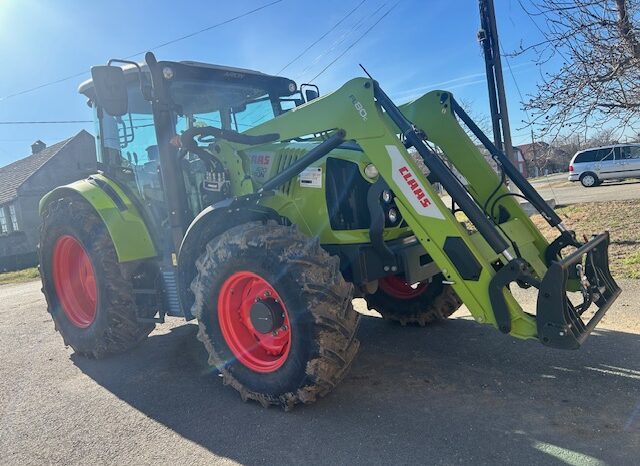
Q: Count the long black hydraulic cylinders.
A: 3